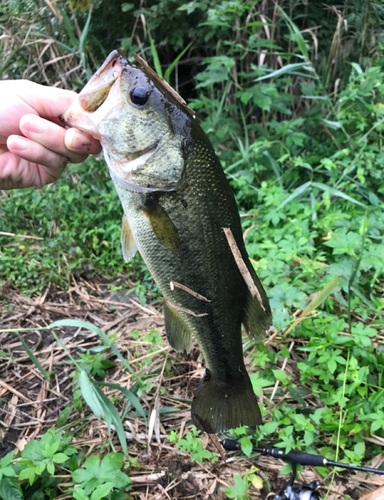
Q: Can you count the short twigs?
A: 2